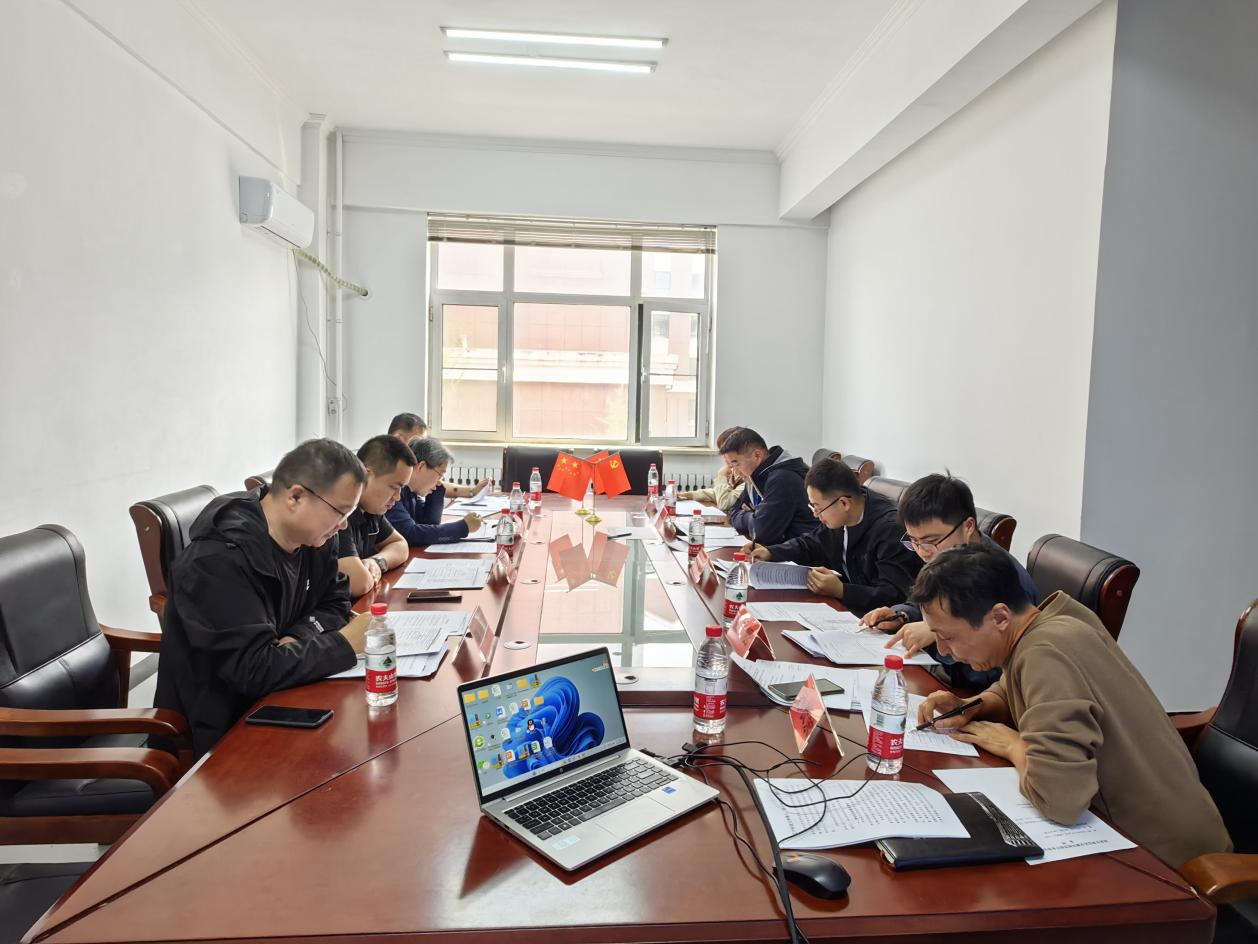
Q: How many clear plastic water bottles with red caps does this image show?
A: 10